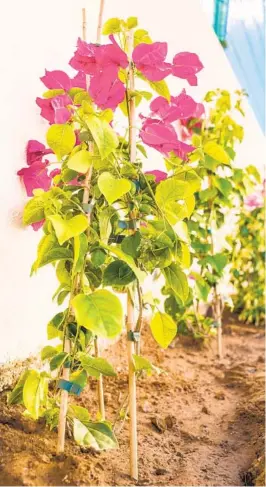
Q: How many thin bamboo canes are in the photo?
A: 4